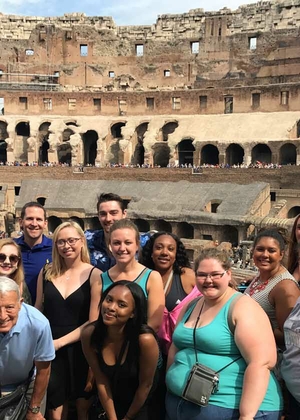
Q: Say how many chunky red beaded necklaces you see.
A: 1